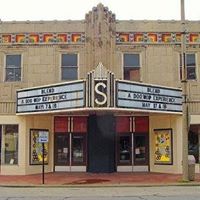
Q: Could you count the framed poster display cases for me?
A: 2